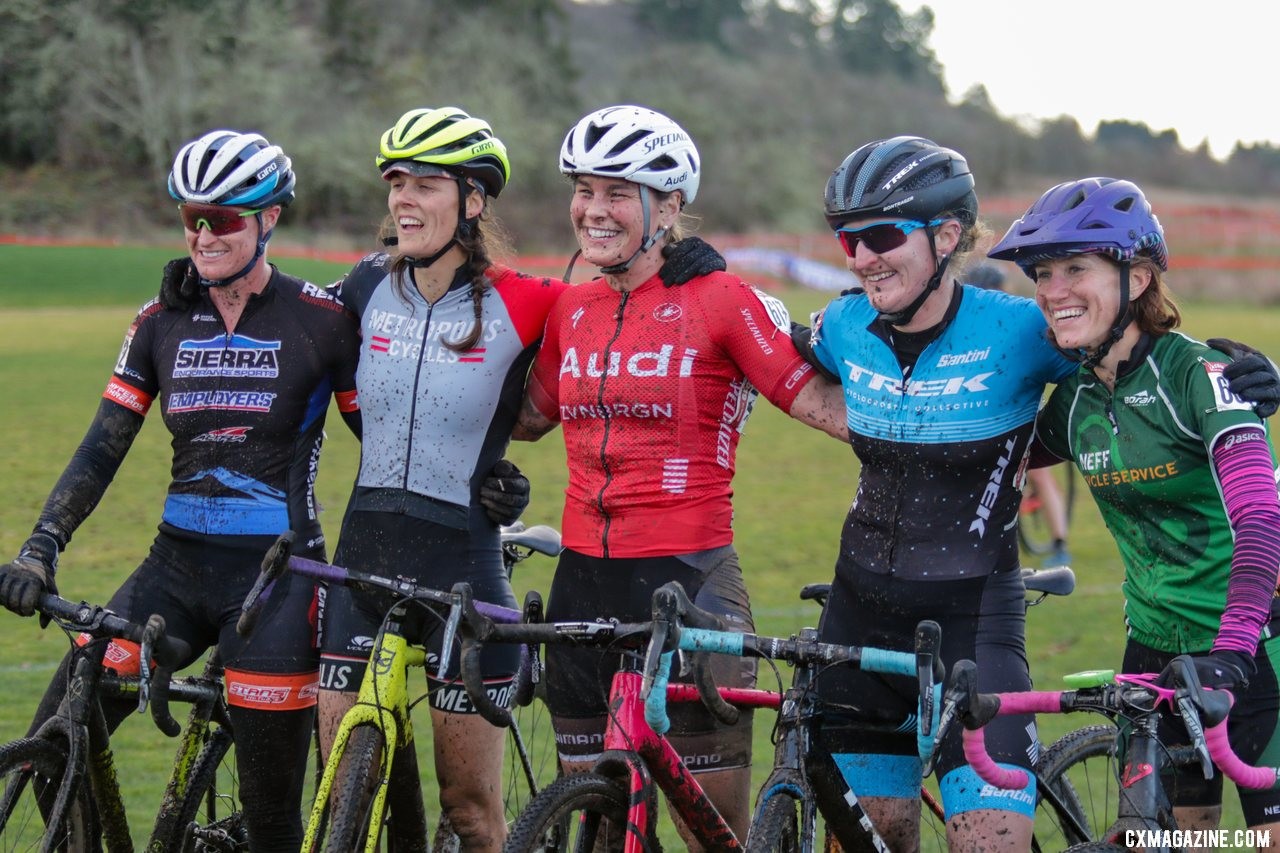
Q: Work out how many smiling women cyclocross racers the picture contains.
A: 5